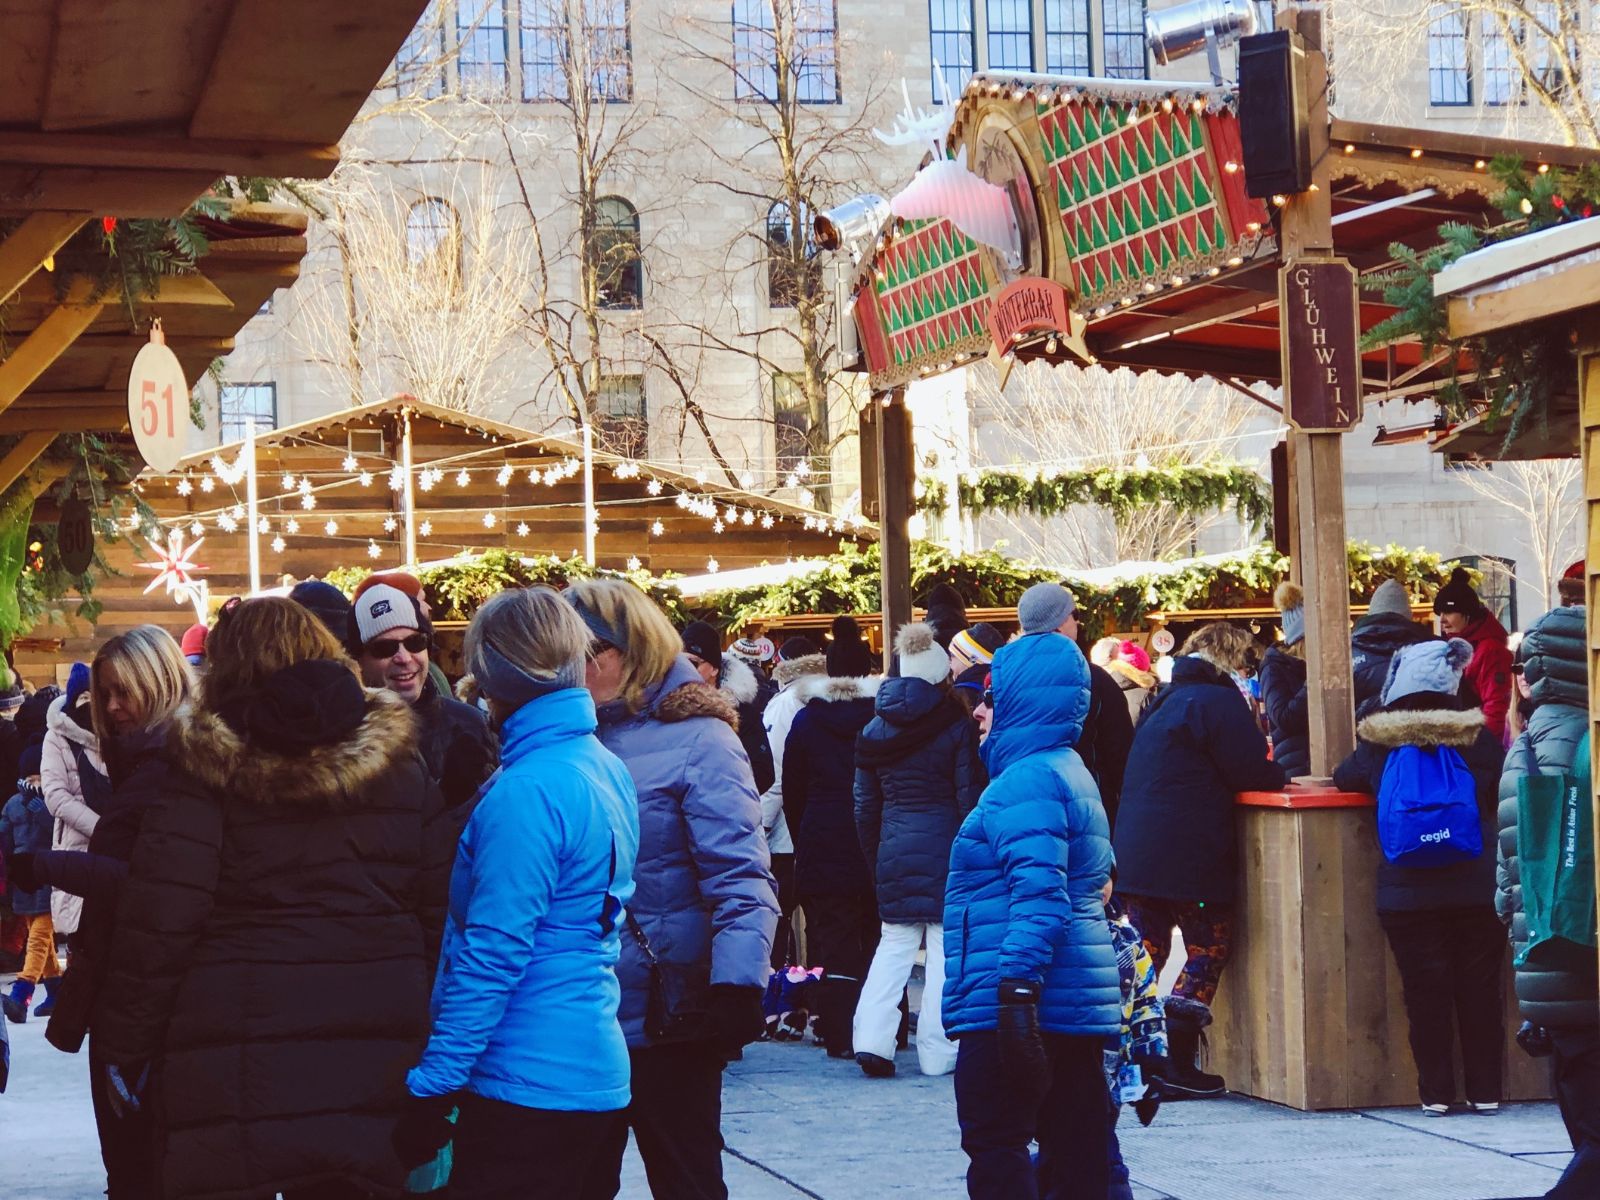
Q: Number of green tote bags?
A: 1